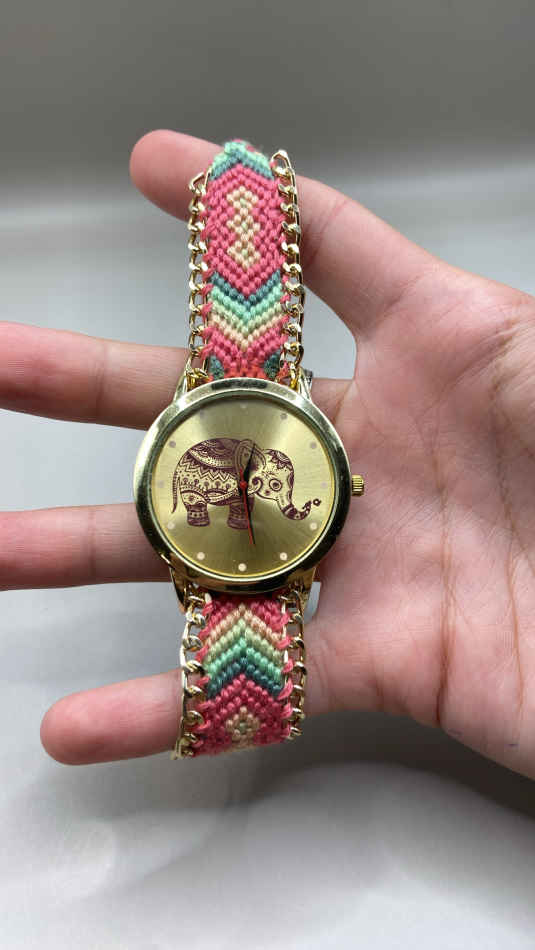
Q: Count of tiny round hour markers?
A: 12